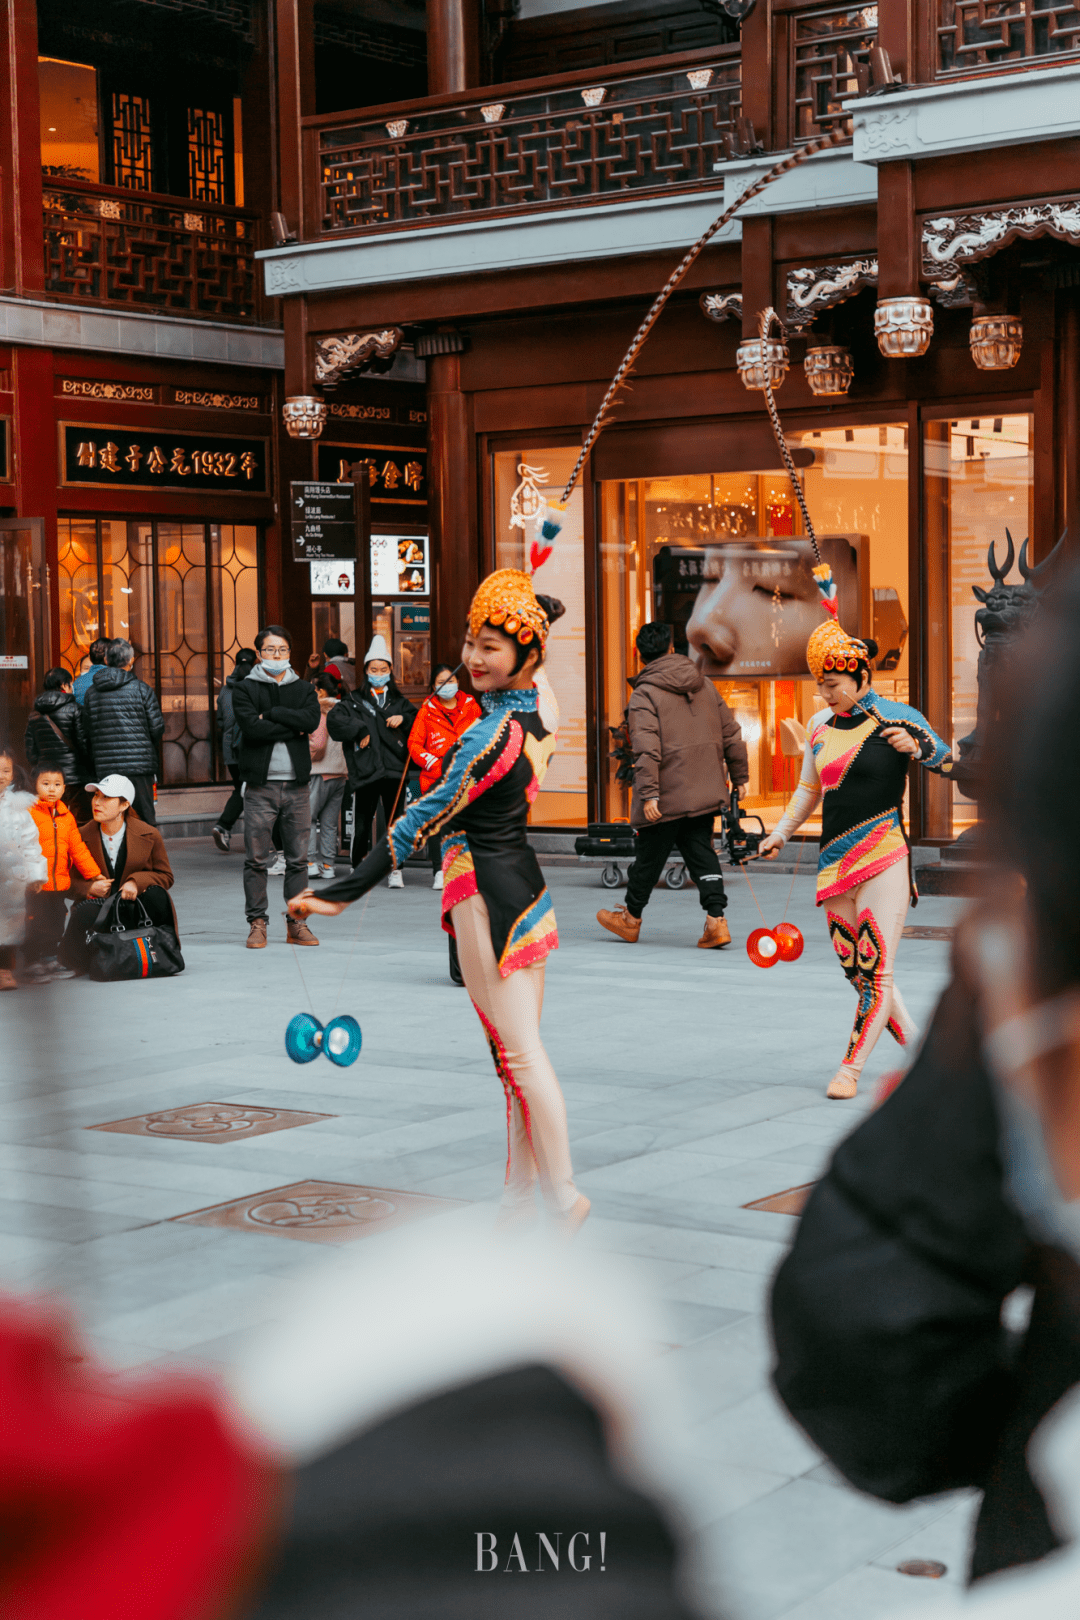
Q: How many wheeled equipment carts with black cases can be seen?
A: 1